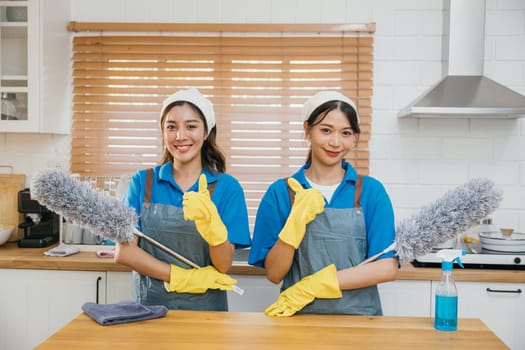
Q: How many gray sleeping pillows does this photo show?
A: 0